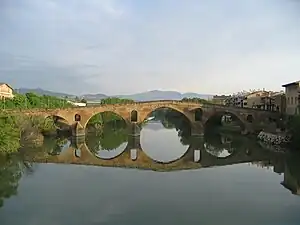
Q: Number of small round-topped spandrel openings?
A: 4